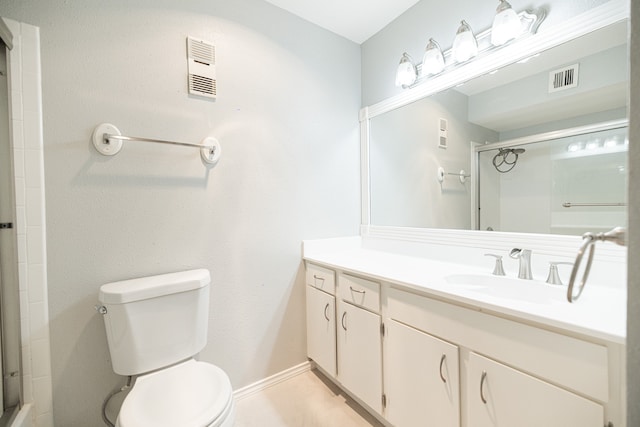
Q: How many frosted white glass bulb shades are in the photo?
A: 4